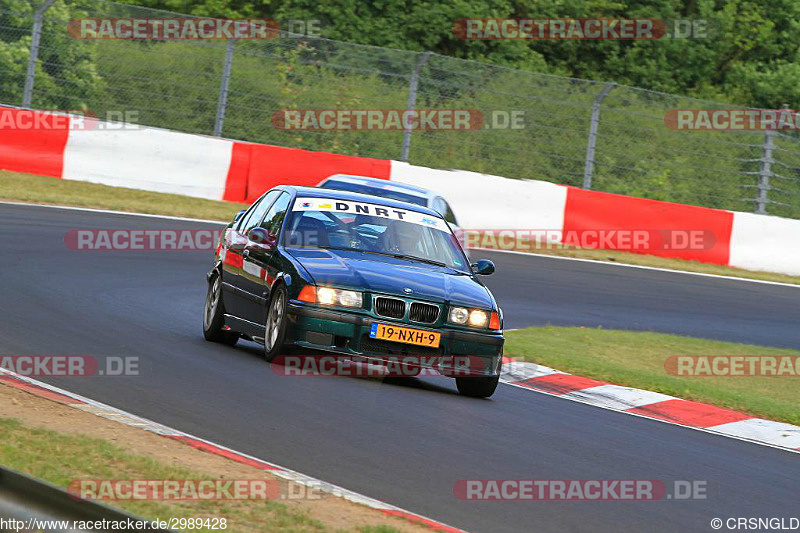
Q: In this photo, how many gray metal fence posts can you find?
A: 5